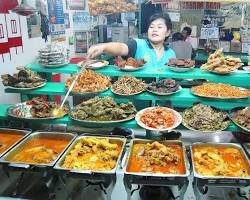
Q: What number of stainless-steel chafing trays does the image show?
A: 5